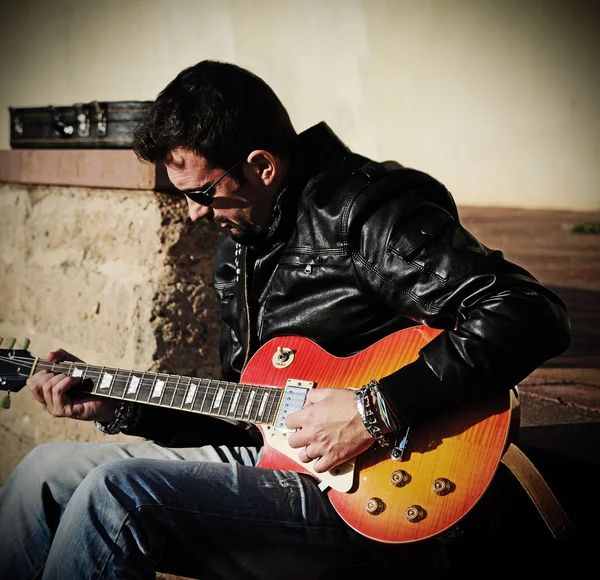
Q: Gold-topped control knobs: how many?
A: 4